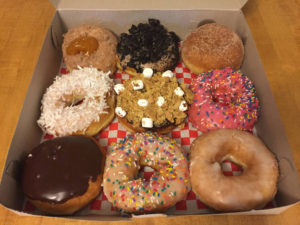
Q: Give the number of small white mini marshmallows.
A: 10